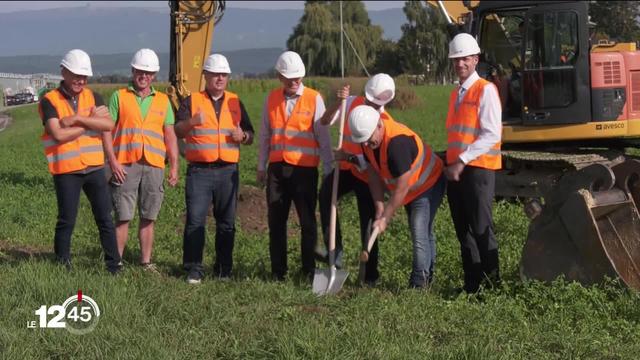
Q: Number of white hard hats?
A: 7